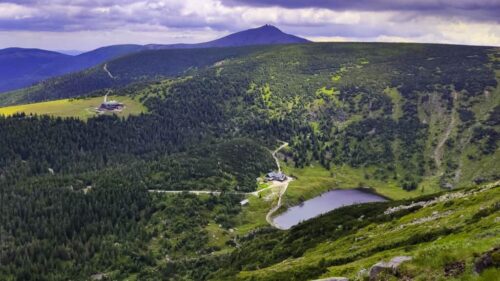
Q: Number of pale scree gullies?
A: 2